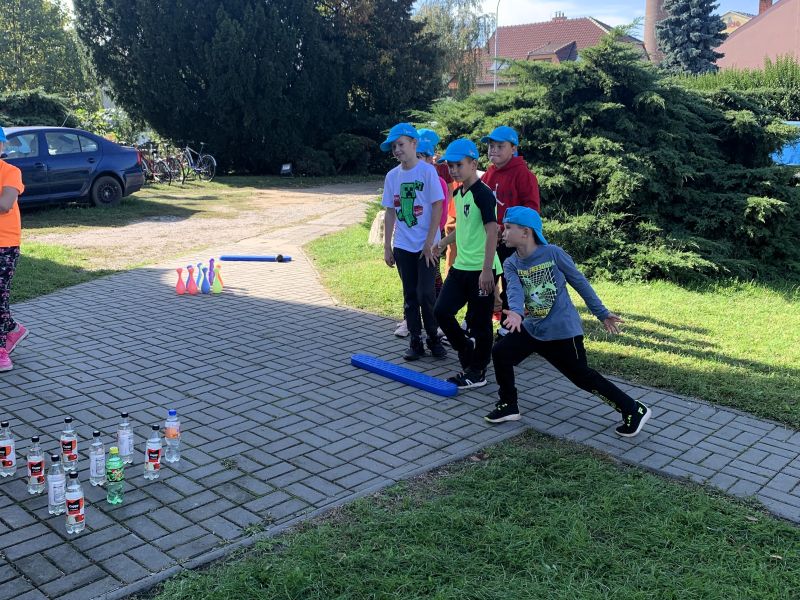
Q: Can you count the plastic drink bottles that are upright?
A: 10